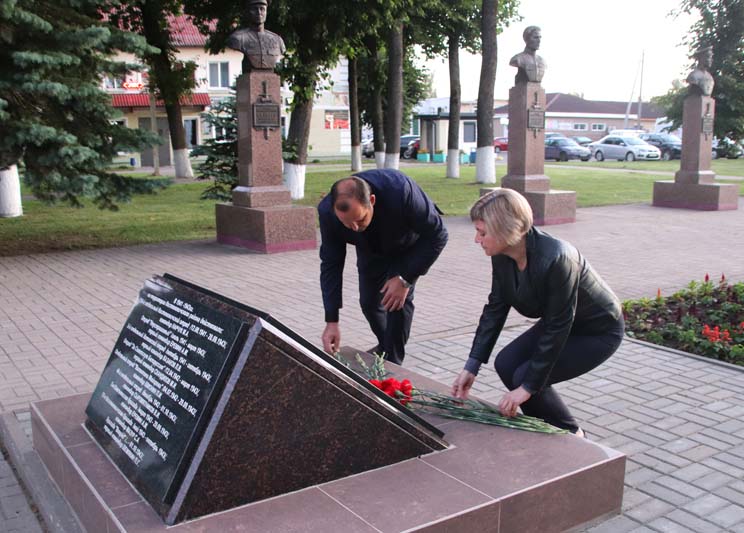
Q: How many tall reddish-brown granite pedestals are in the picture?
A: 3